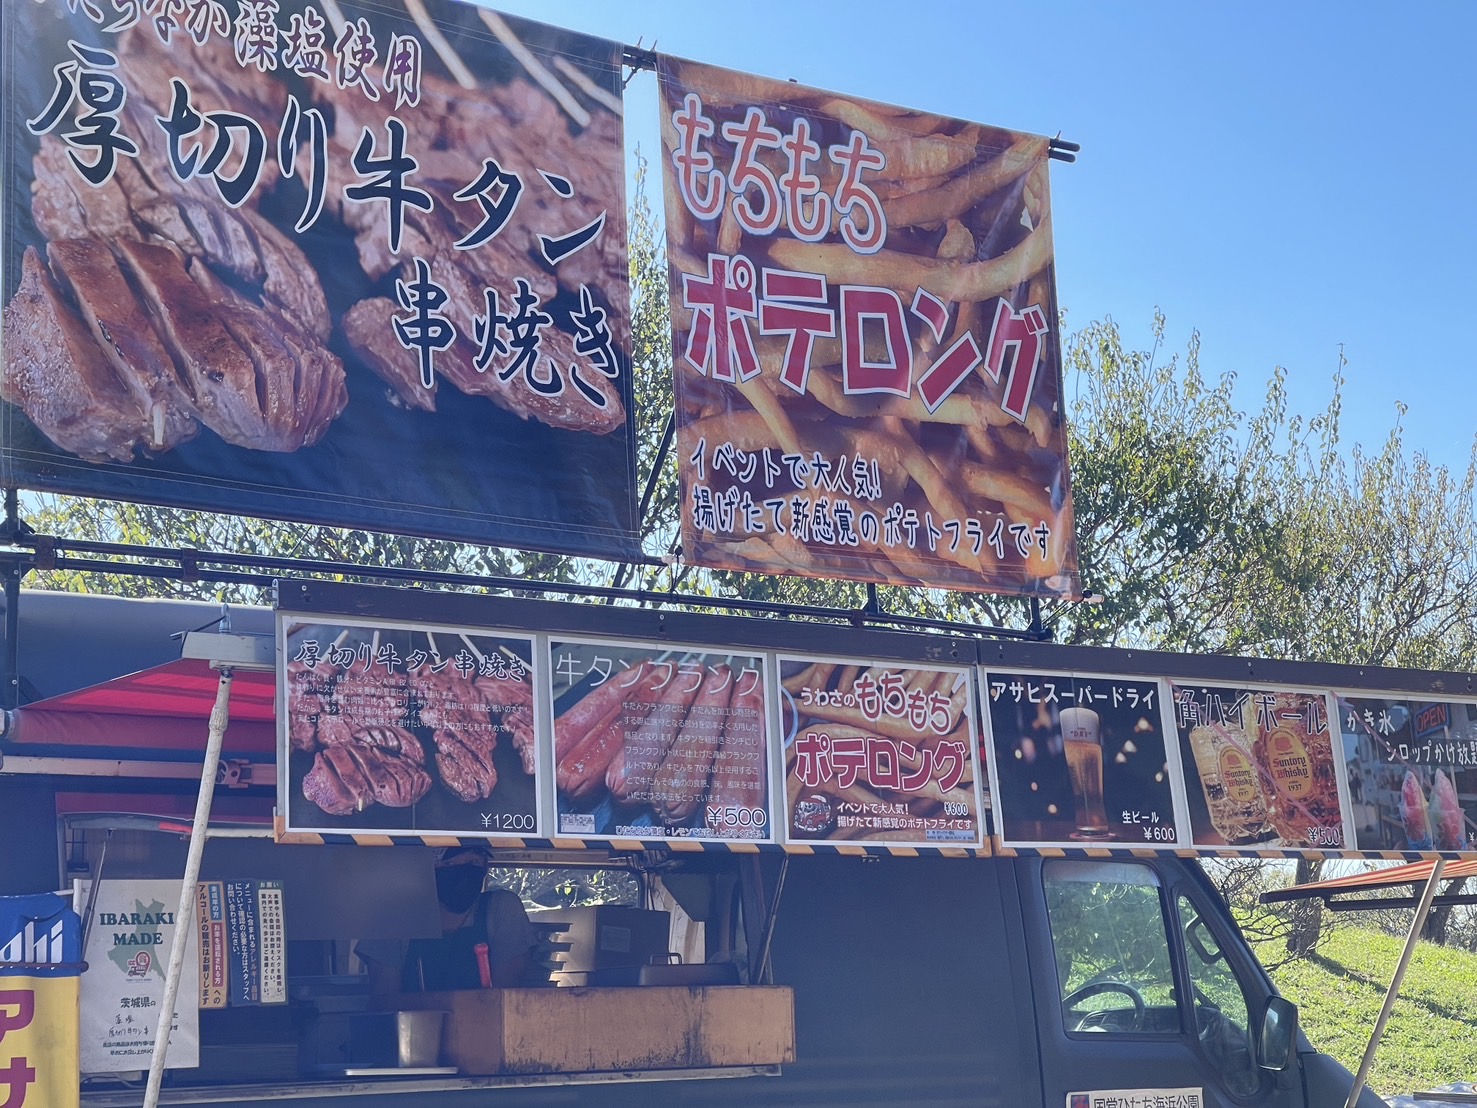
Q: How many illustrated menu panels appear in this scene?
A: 6